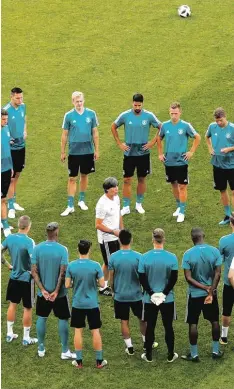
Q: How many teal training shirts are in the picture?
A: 13